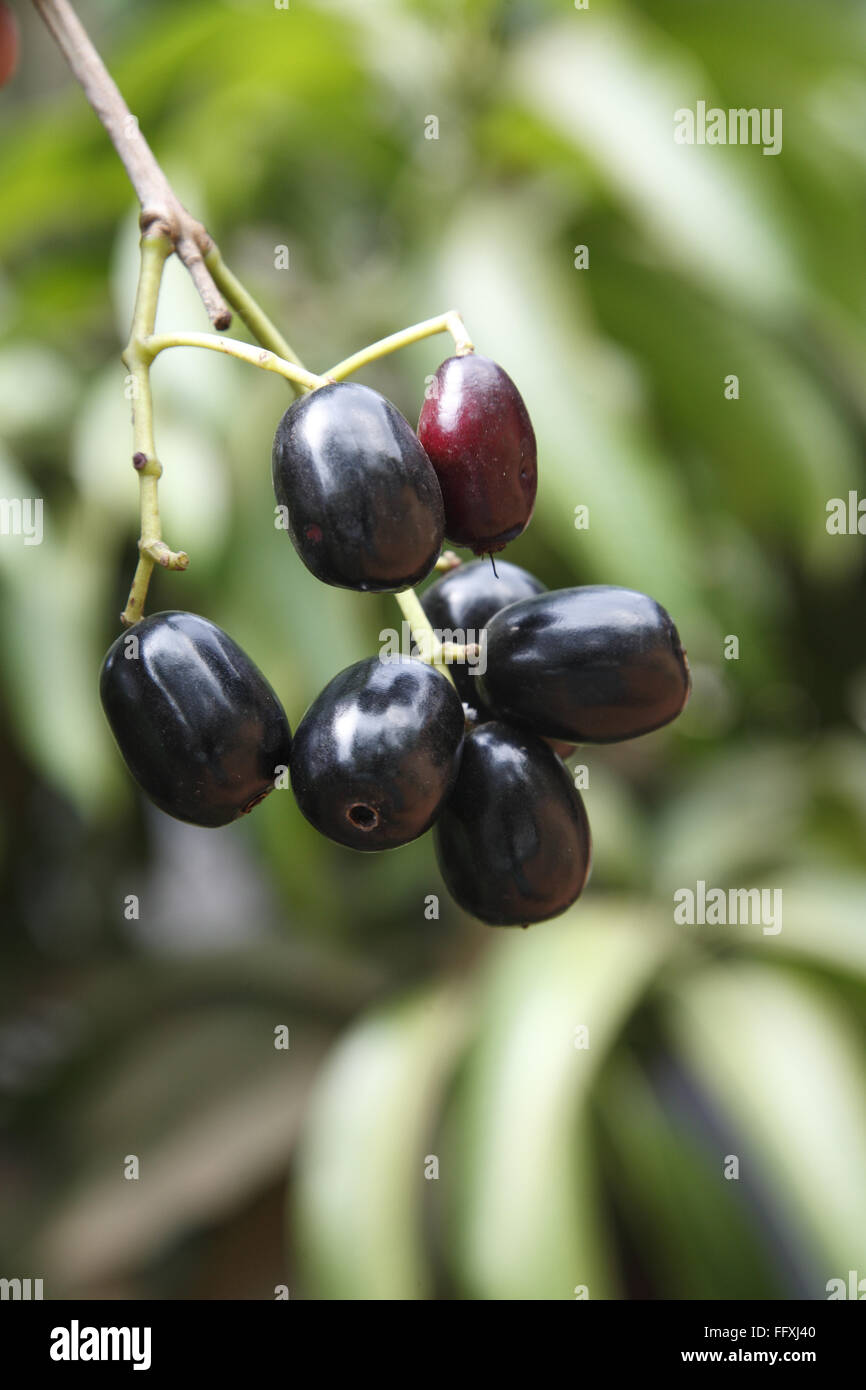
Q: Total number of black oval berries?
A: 6